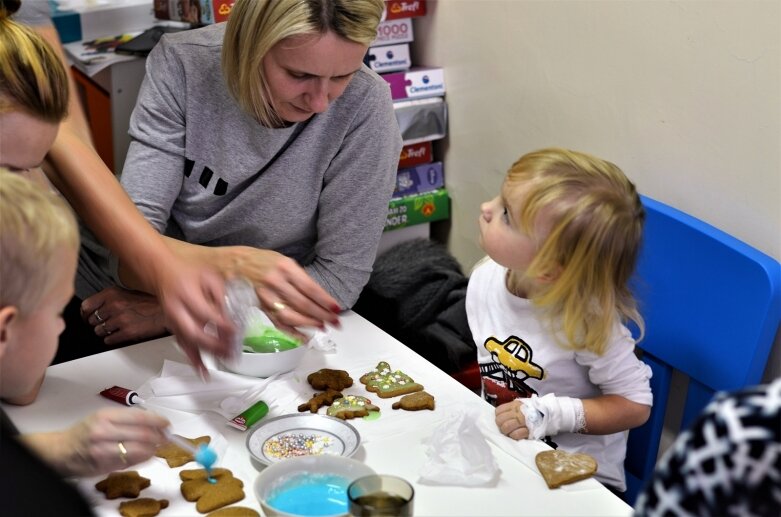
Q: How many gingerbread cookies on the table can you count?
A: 11